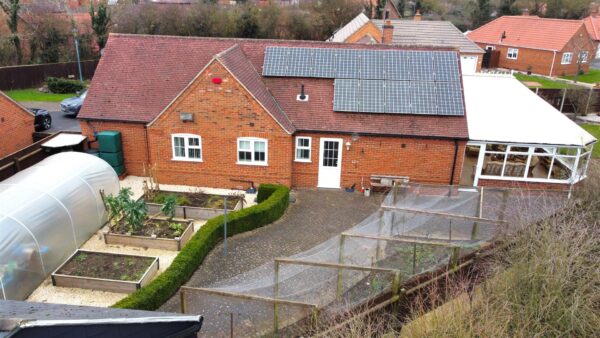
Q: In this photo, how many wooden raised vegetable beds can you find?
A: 3